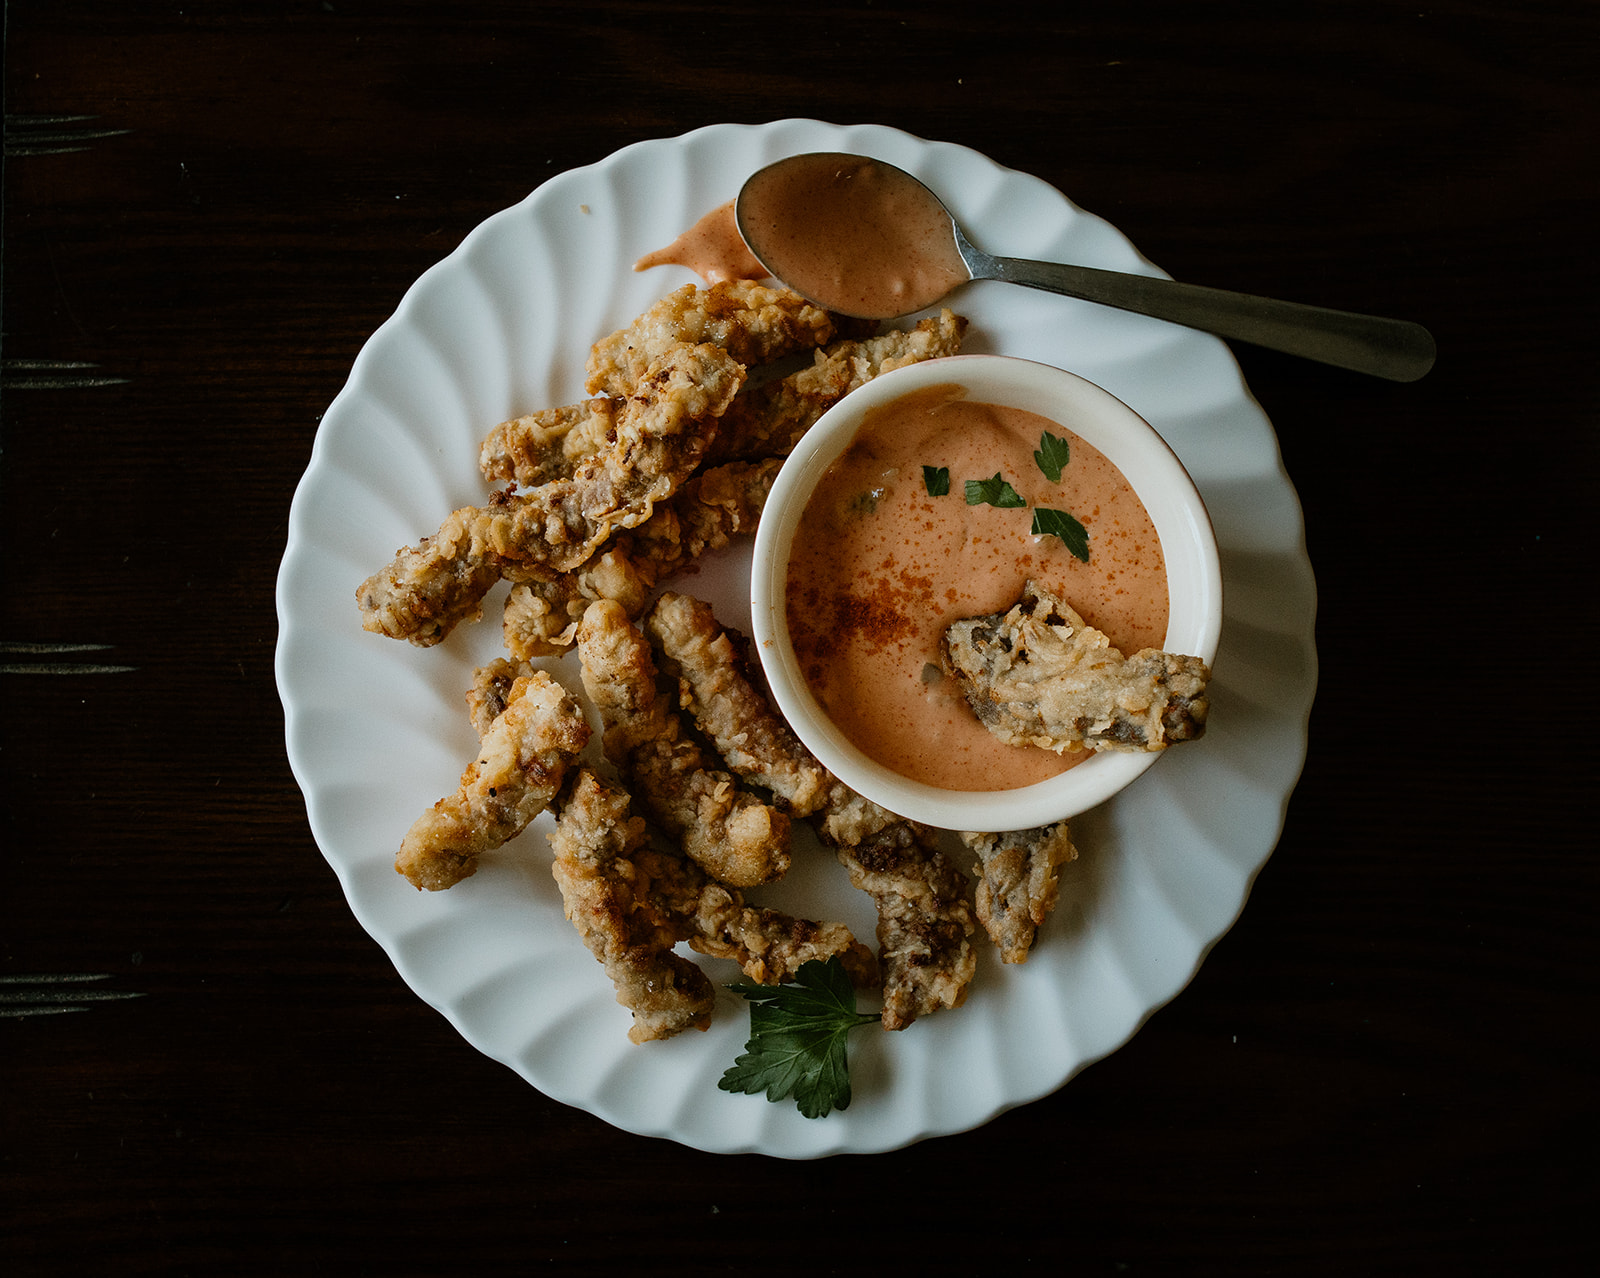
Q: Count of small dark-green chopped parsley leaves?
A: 4